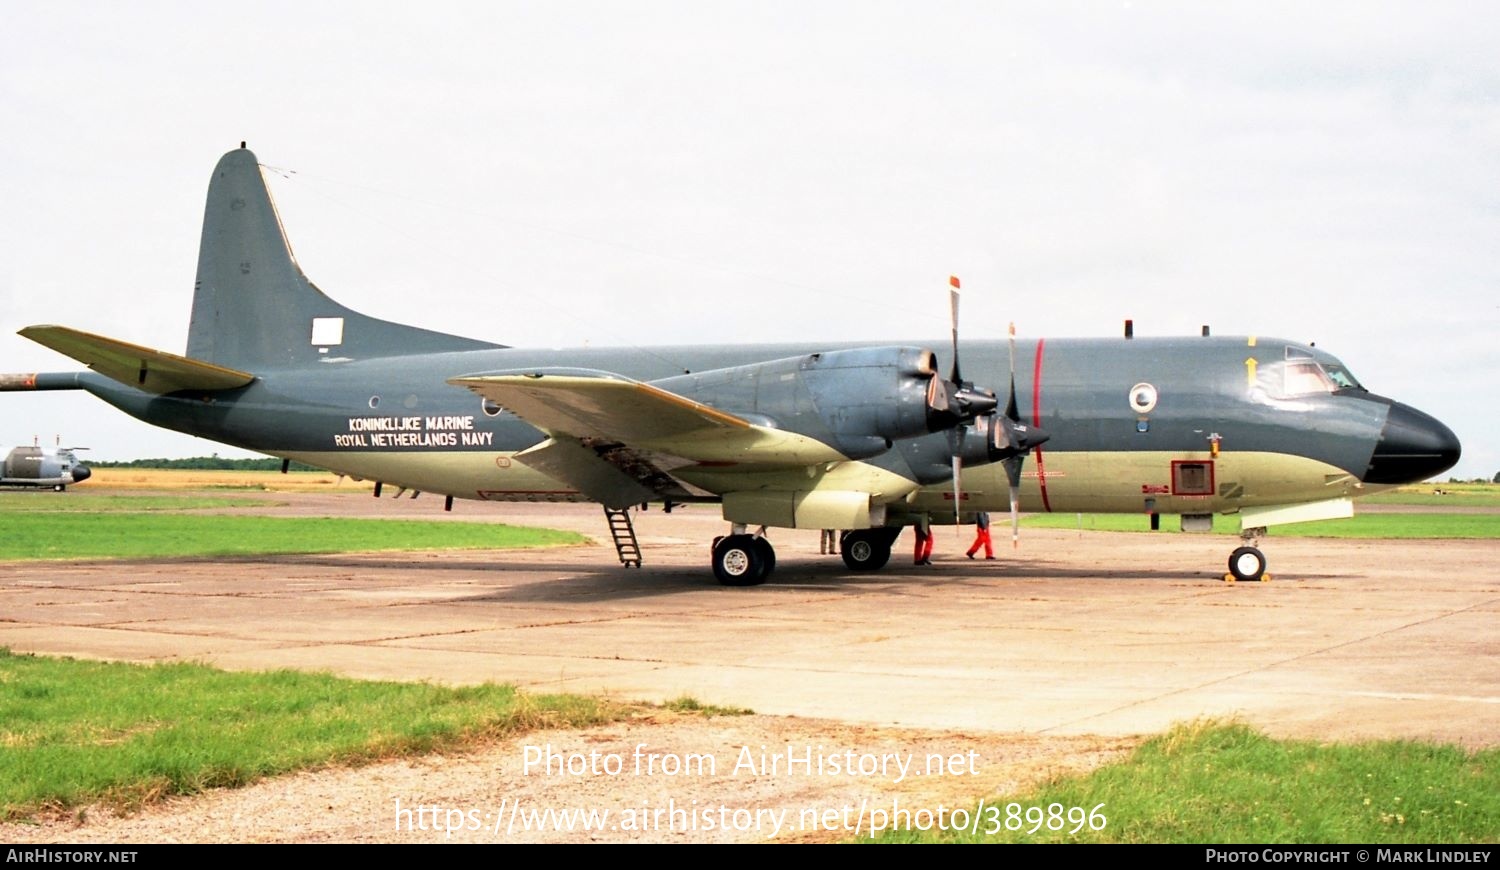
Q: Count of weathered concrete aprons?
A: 1